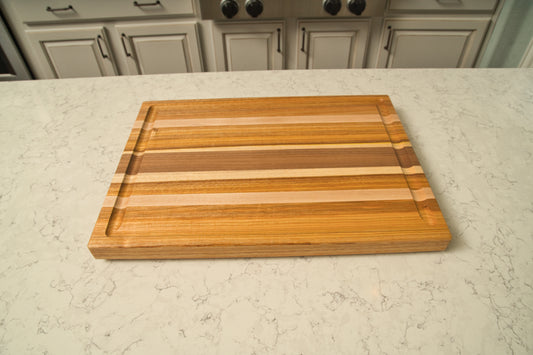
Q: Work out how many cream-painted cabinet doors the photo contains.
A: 5